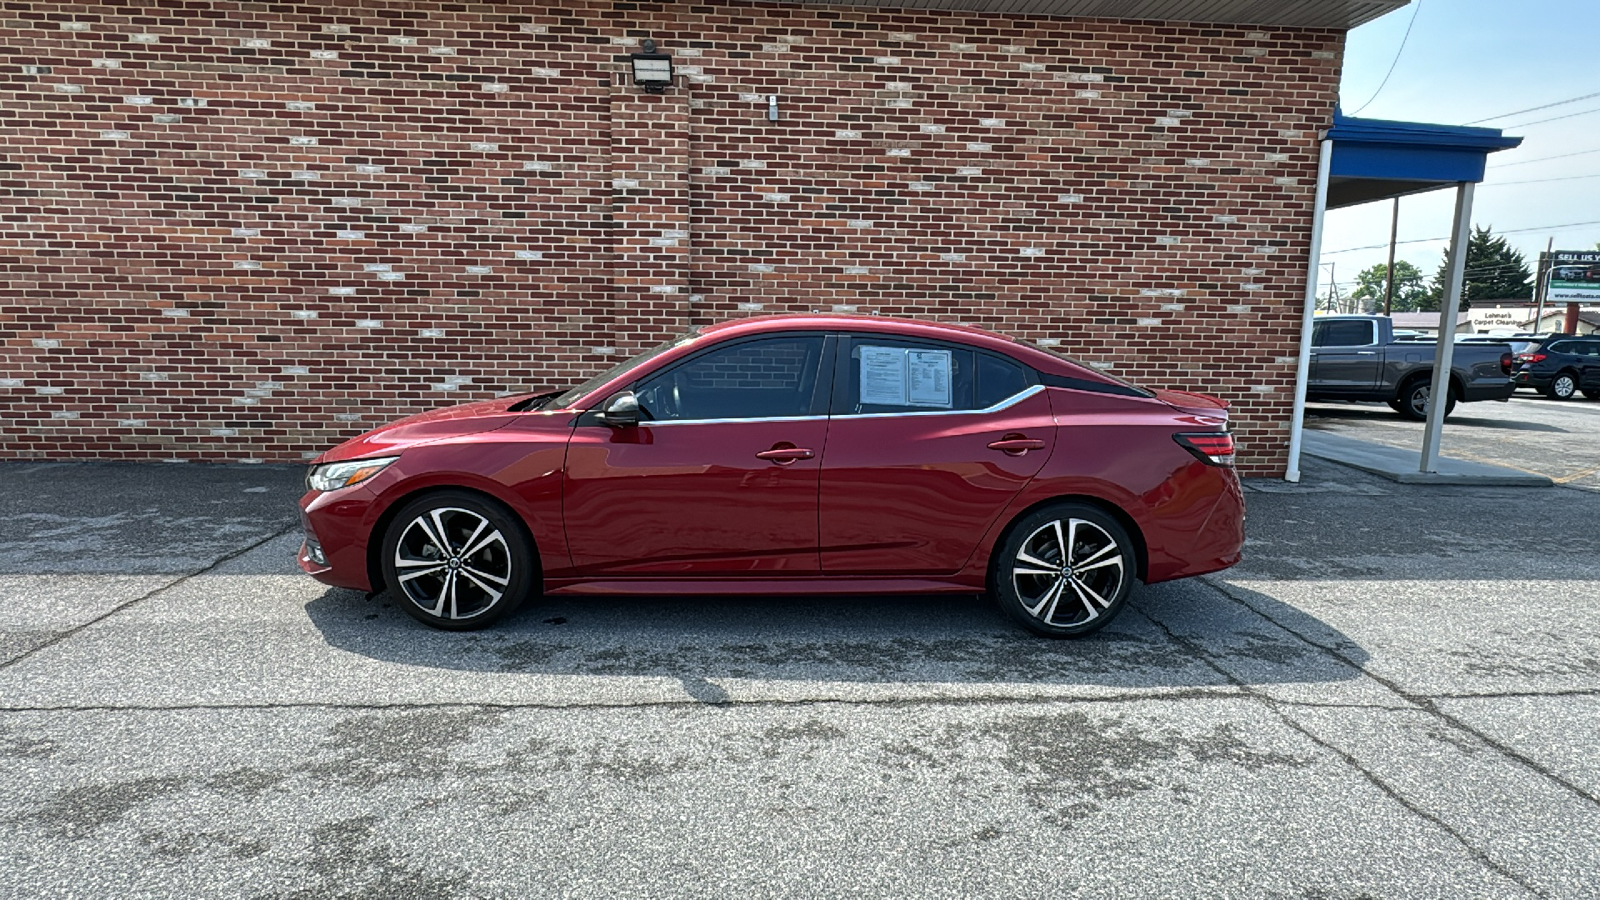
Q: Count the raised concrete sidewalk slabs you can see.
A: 1